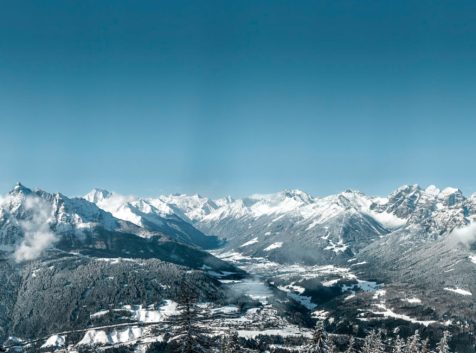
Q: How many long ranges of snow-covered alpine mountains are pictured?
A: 1